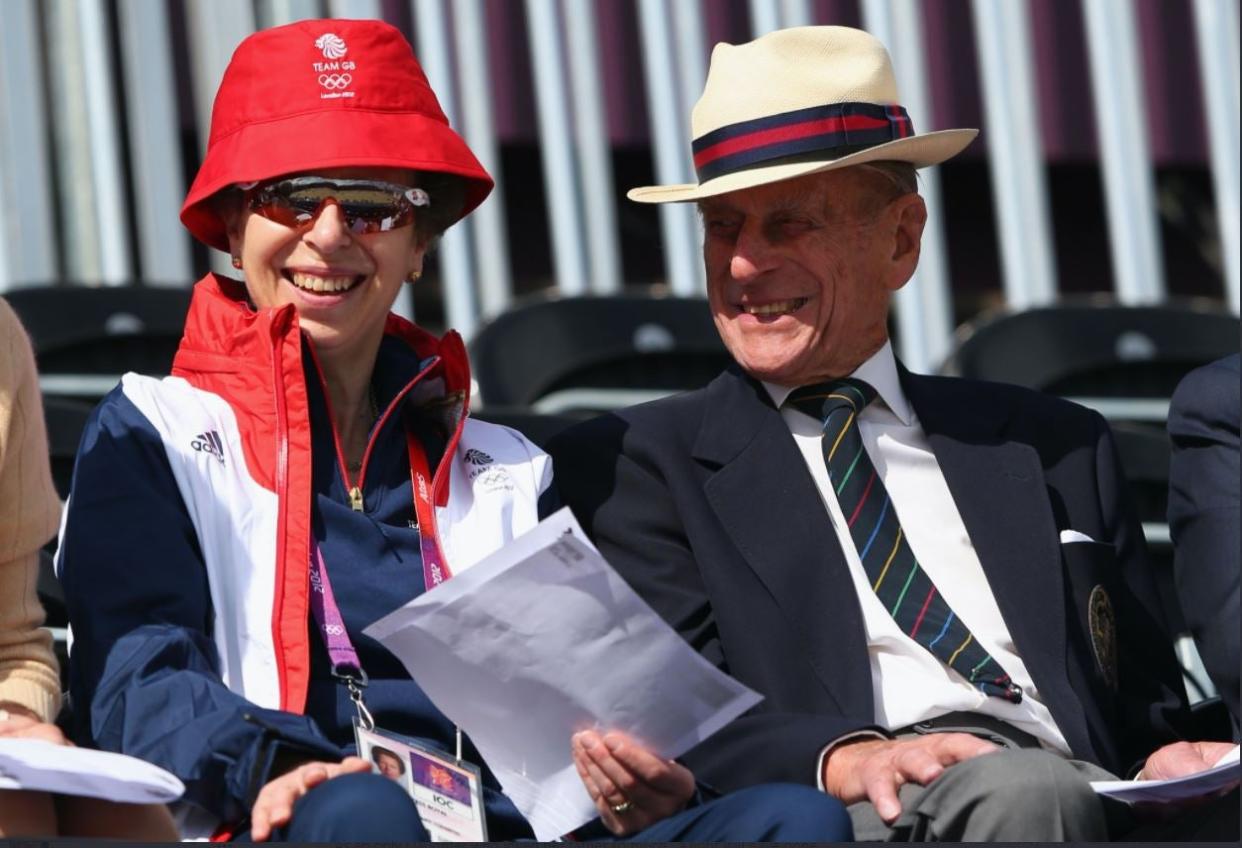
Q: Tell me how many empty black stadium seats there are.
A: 3